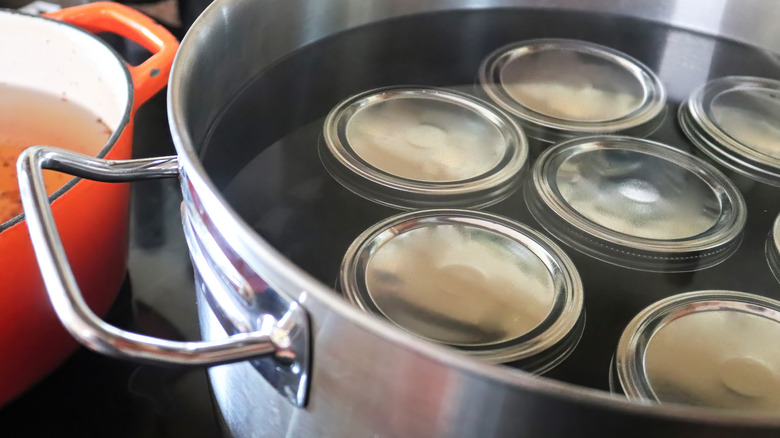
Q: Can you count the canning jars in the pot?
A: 7